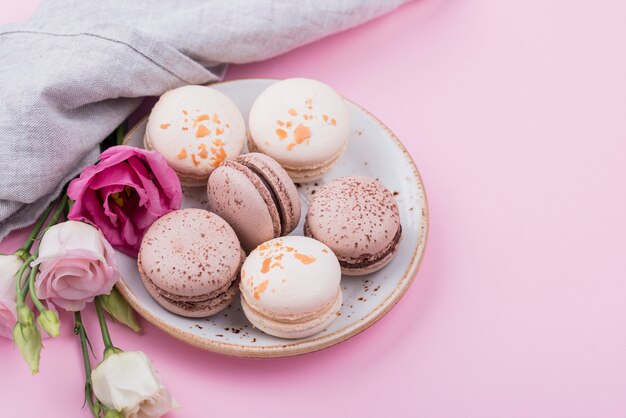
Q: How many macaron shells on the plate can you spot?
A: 12